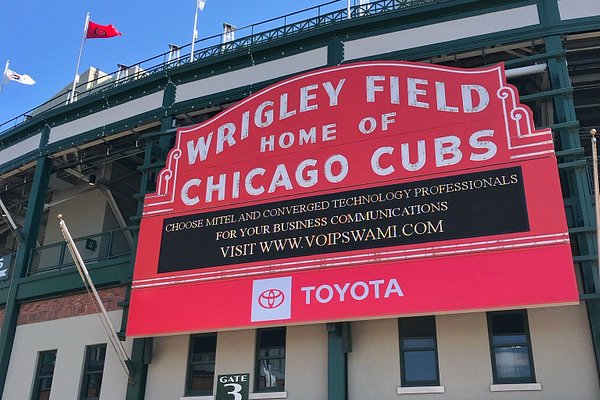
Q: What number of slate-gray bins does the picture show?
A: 0